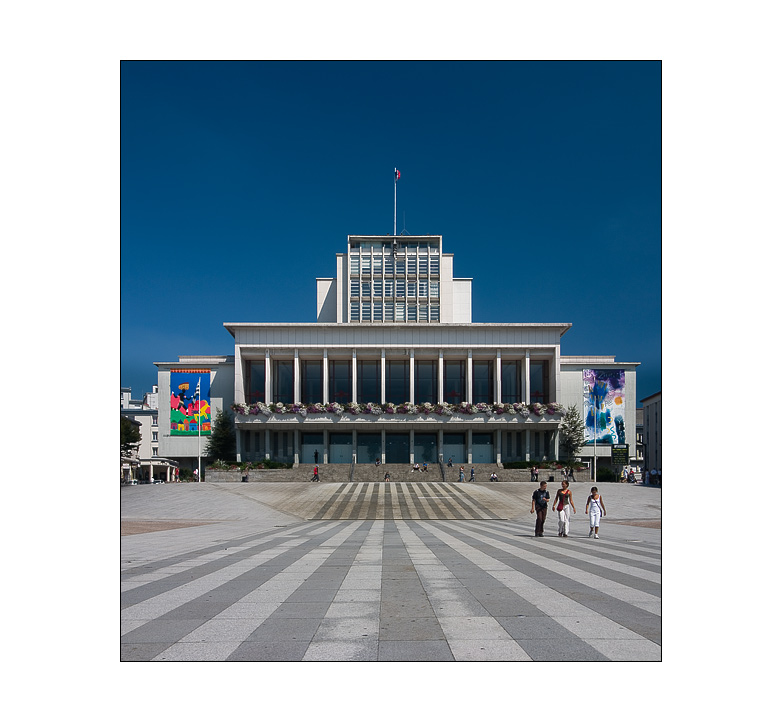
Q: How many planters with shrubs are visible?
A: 2